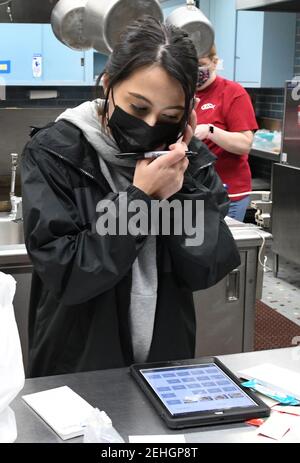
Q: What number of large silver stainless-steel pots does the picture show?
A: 3